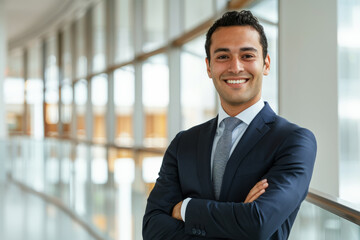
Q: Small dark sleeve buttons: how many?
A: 3